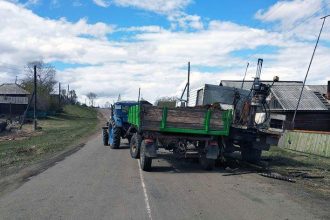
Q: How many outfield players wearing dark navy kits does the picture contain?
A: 0